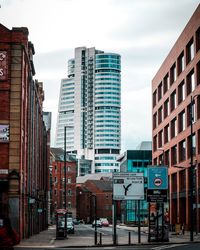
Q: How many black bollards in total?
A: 2